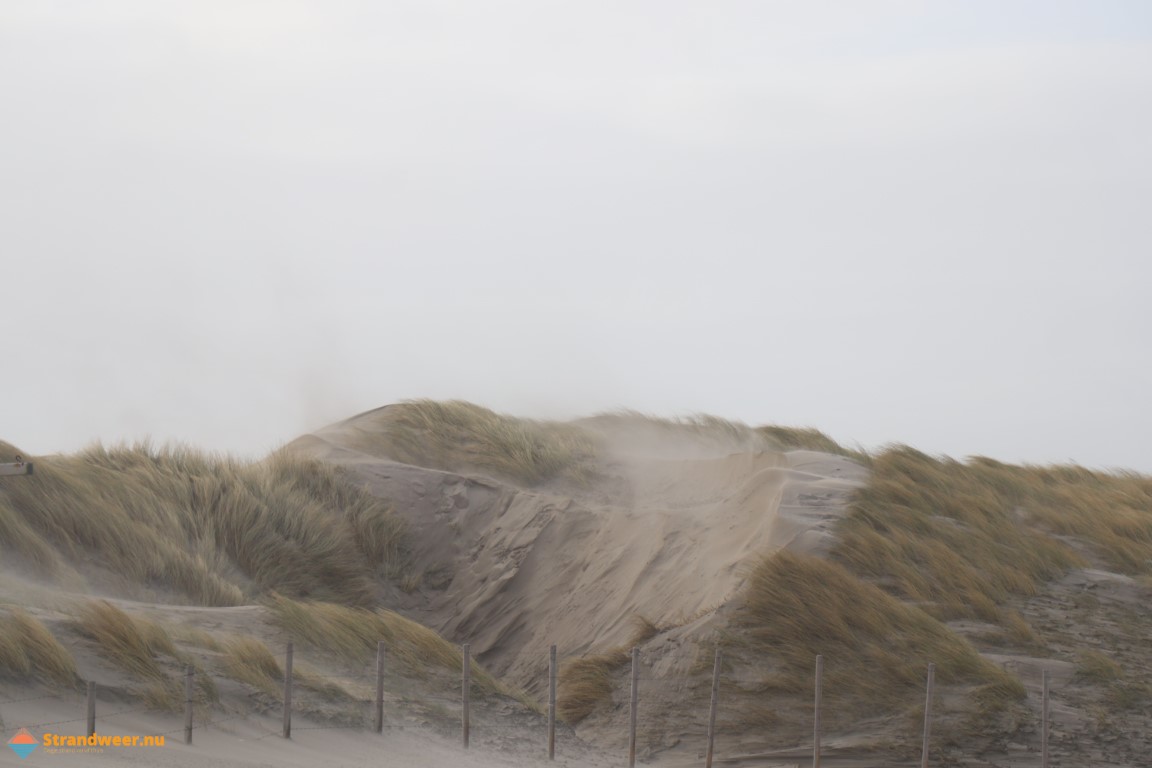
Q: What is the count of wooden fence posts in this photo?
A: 11